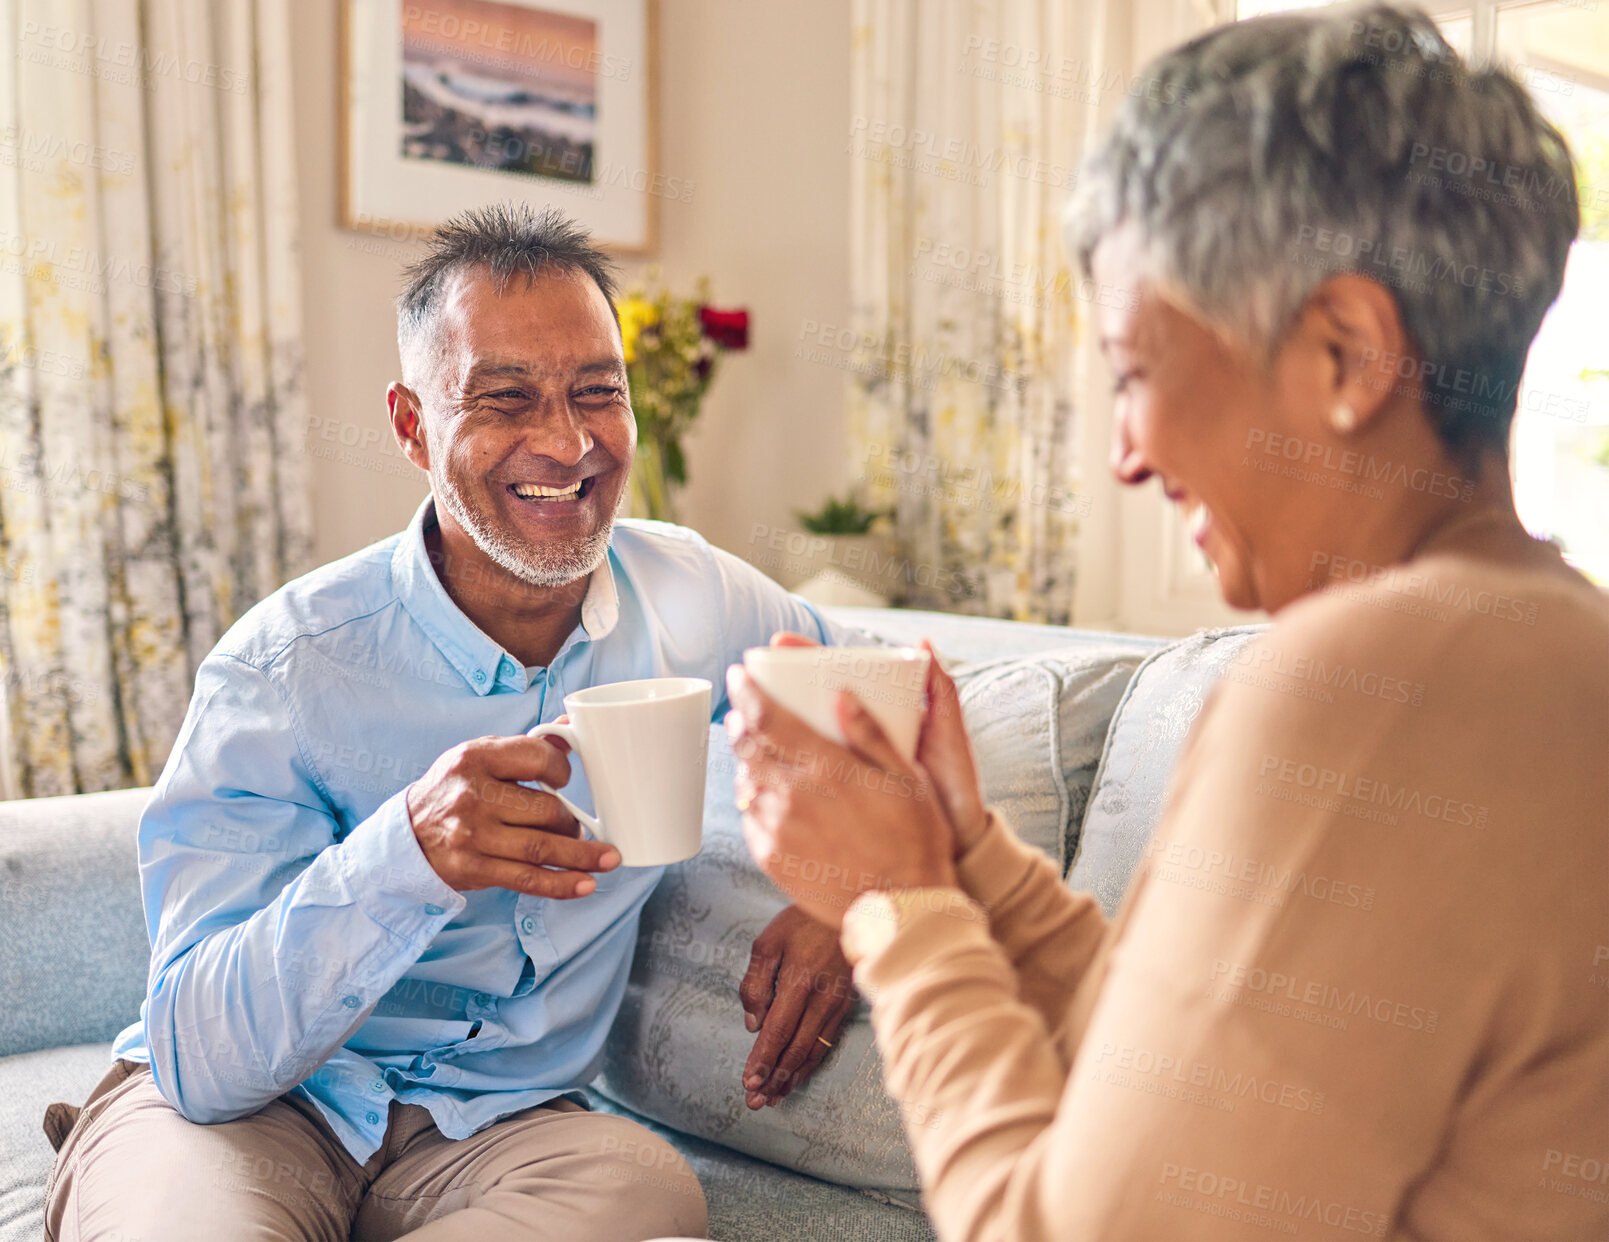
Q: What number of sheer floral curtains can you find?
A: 2